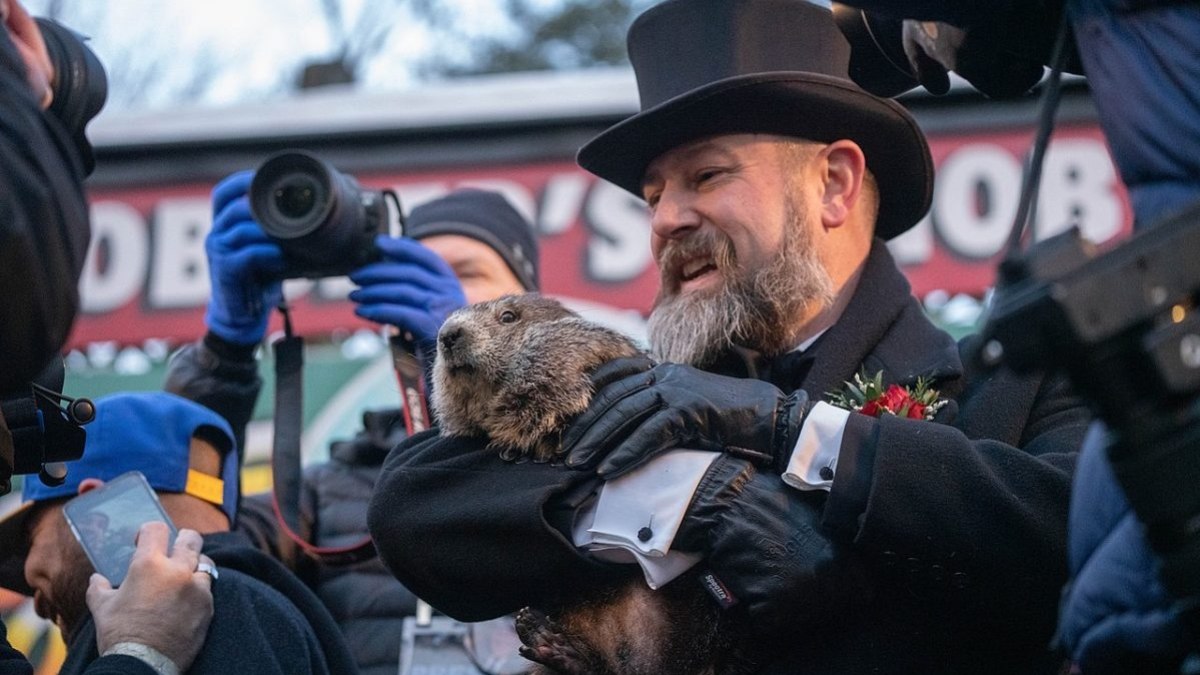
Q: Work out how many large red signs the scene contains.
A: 1